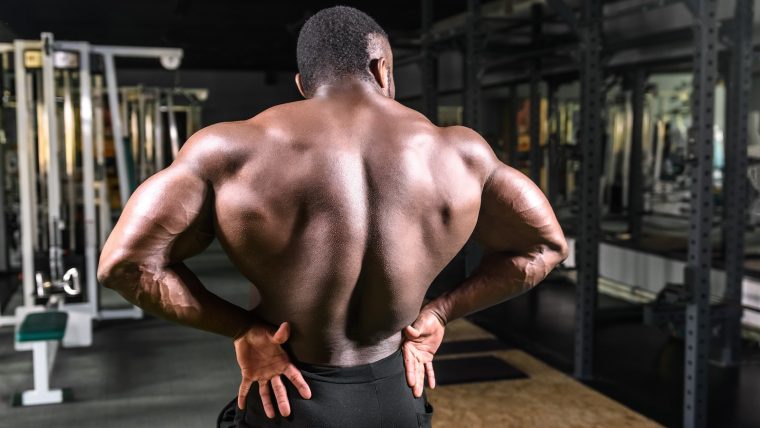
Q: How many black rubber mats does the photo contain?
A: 2